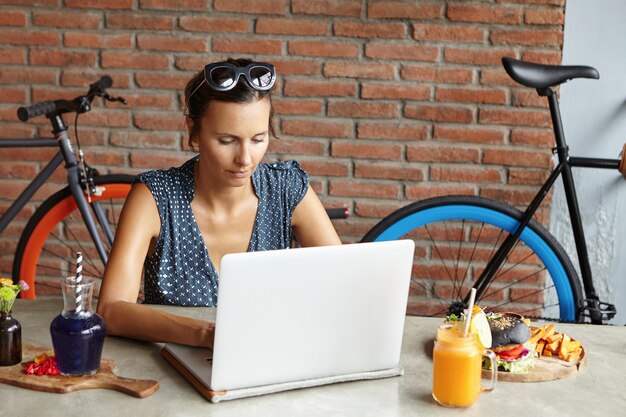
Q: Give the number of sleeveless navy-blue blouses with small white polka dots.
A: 1